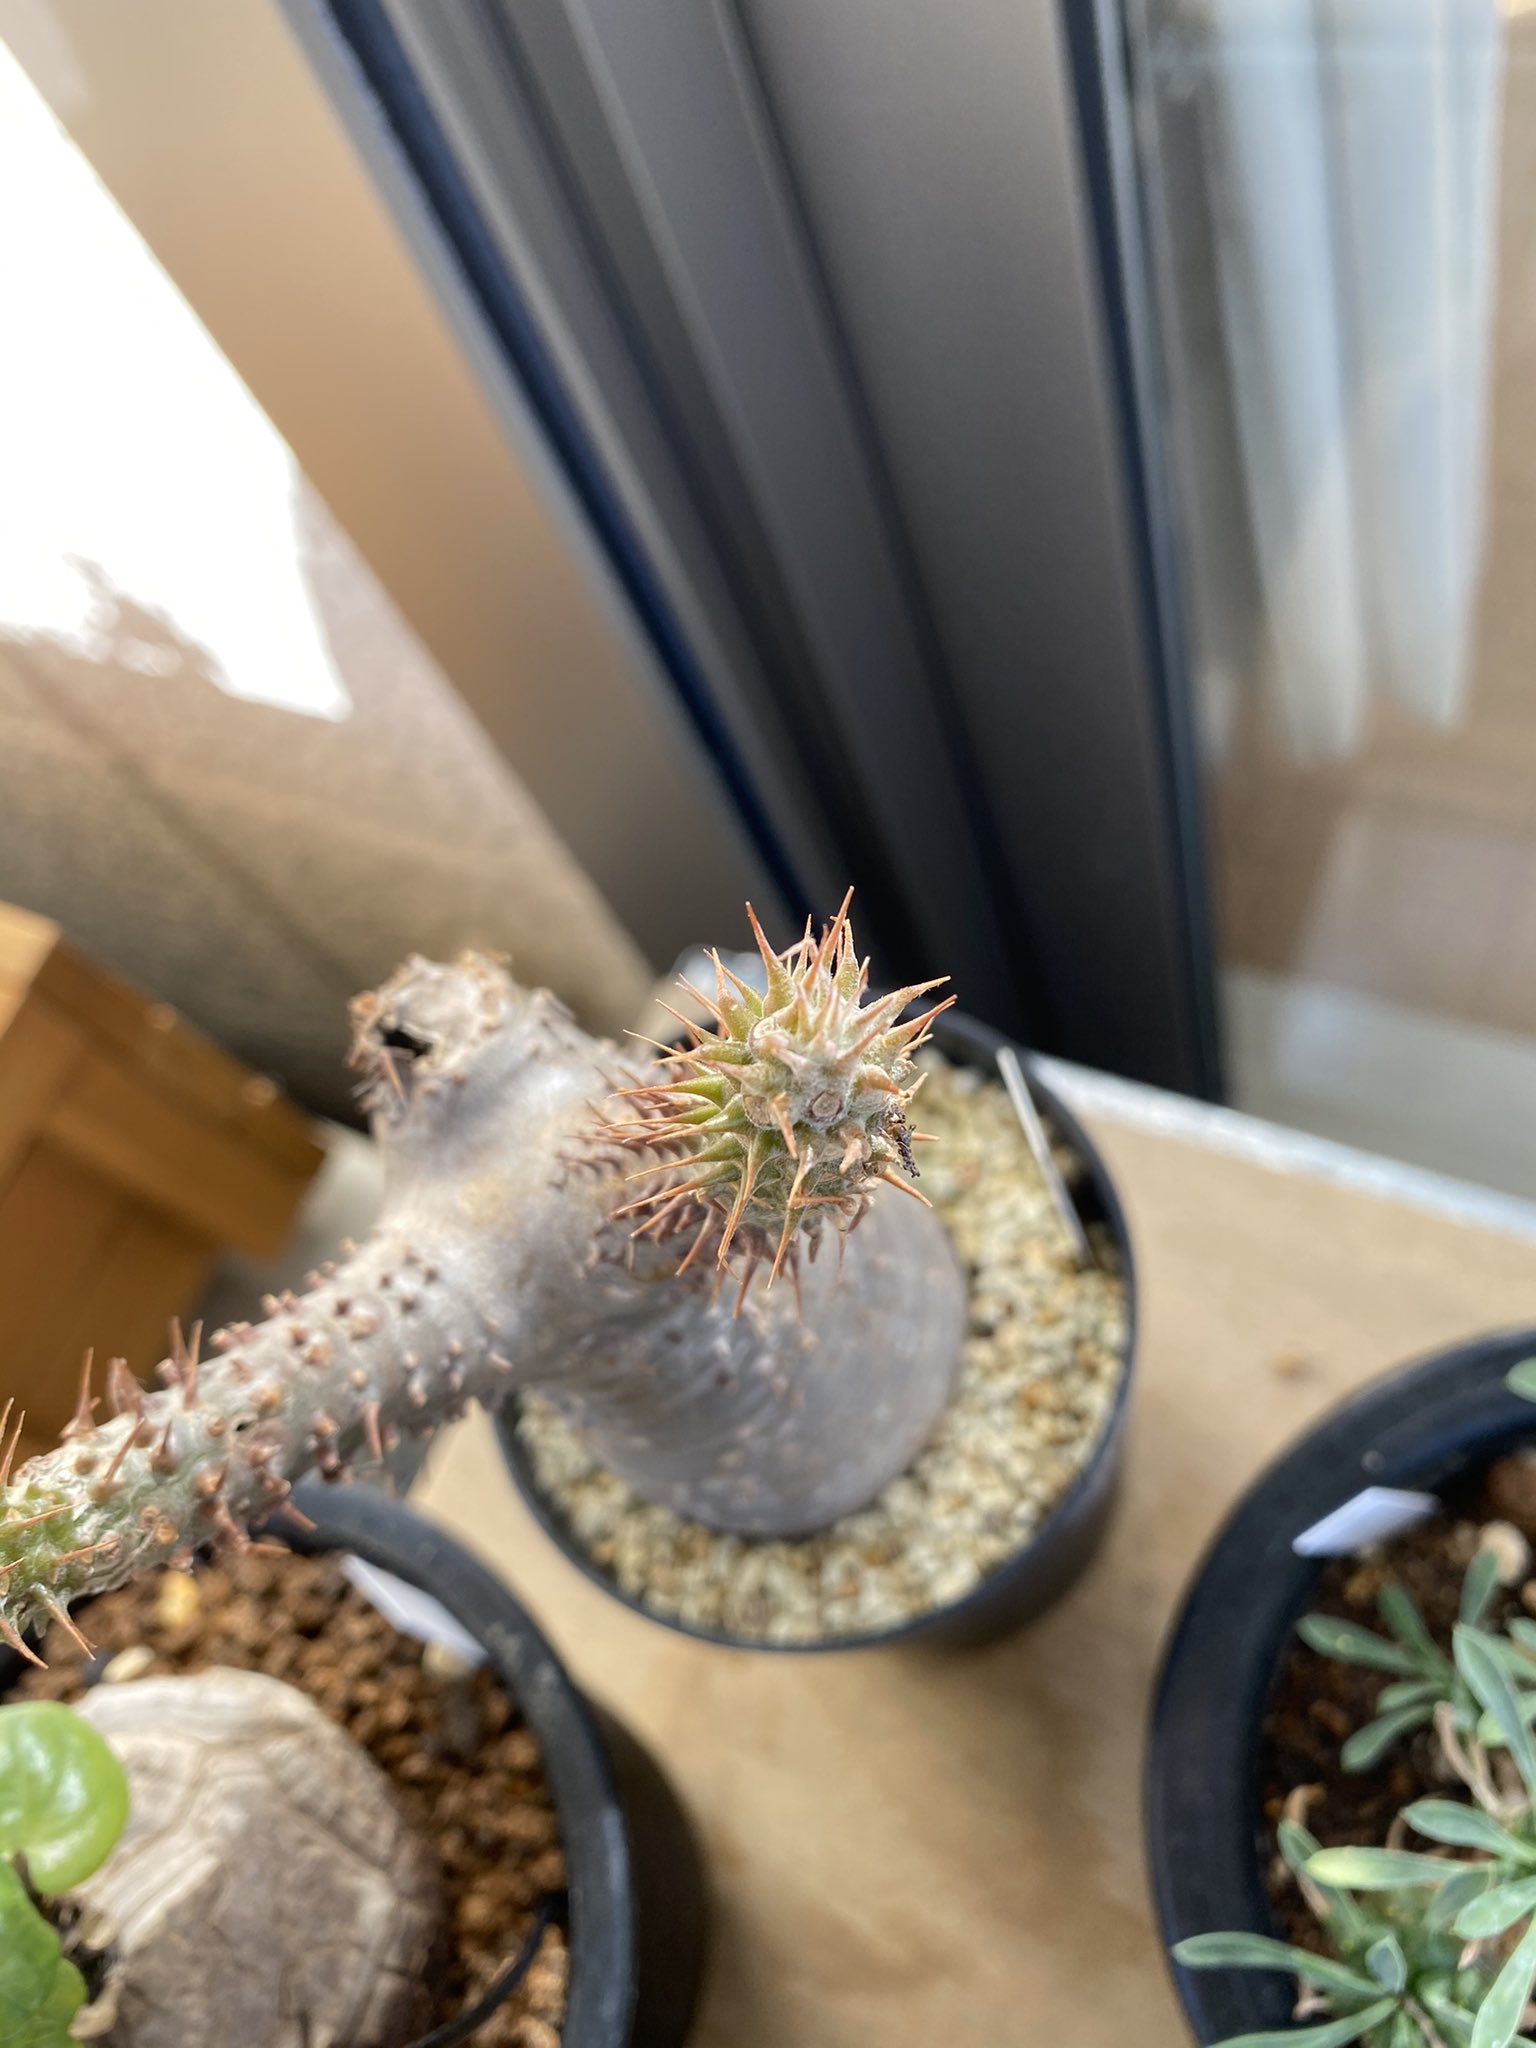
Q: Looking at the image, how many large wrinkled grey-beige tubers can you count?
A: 1